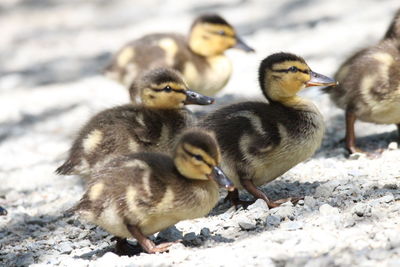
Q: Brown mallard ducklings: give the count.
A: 5